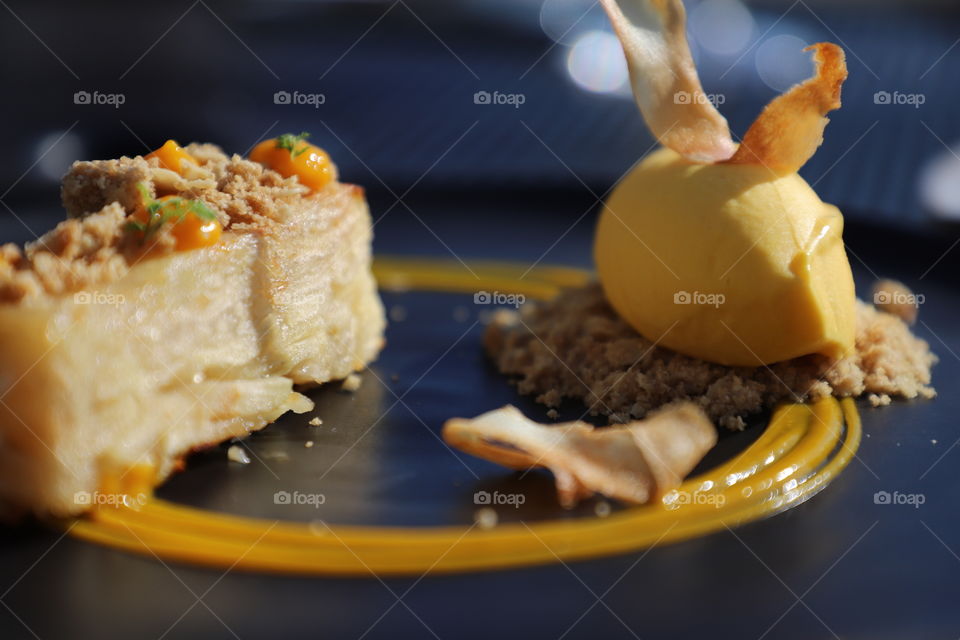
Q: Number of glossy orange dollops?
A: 3